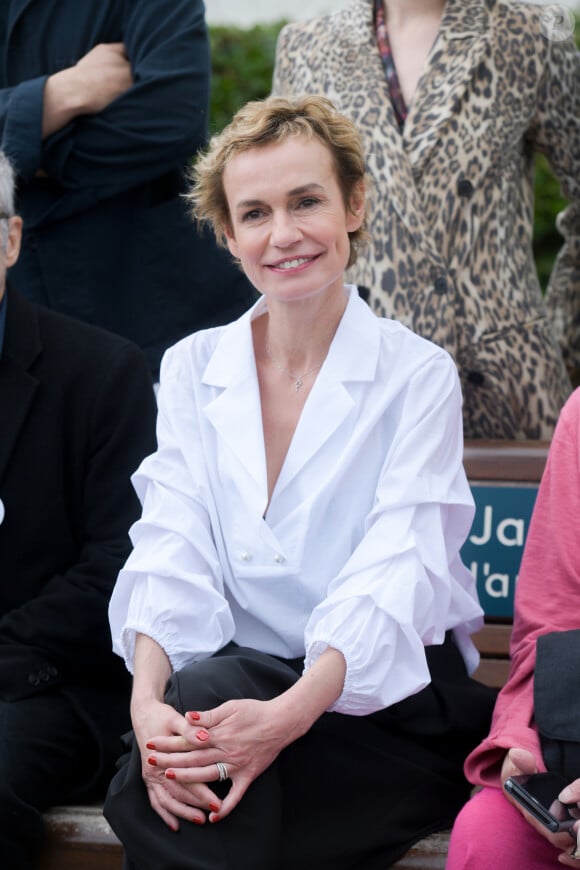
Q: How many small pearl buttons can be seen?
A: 2